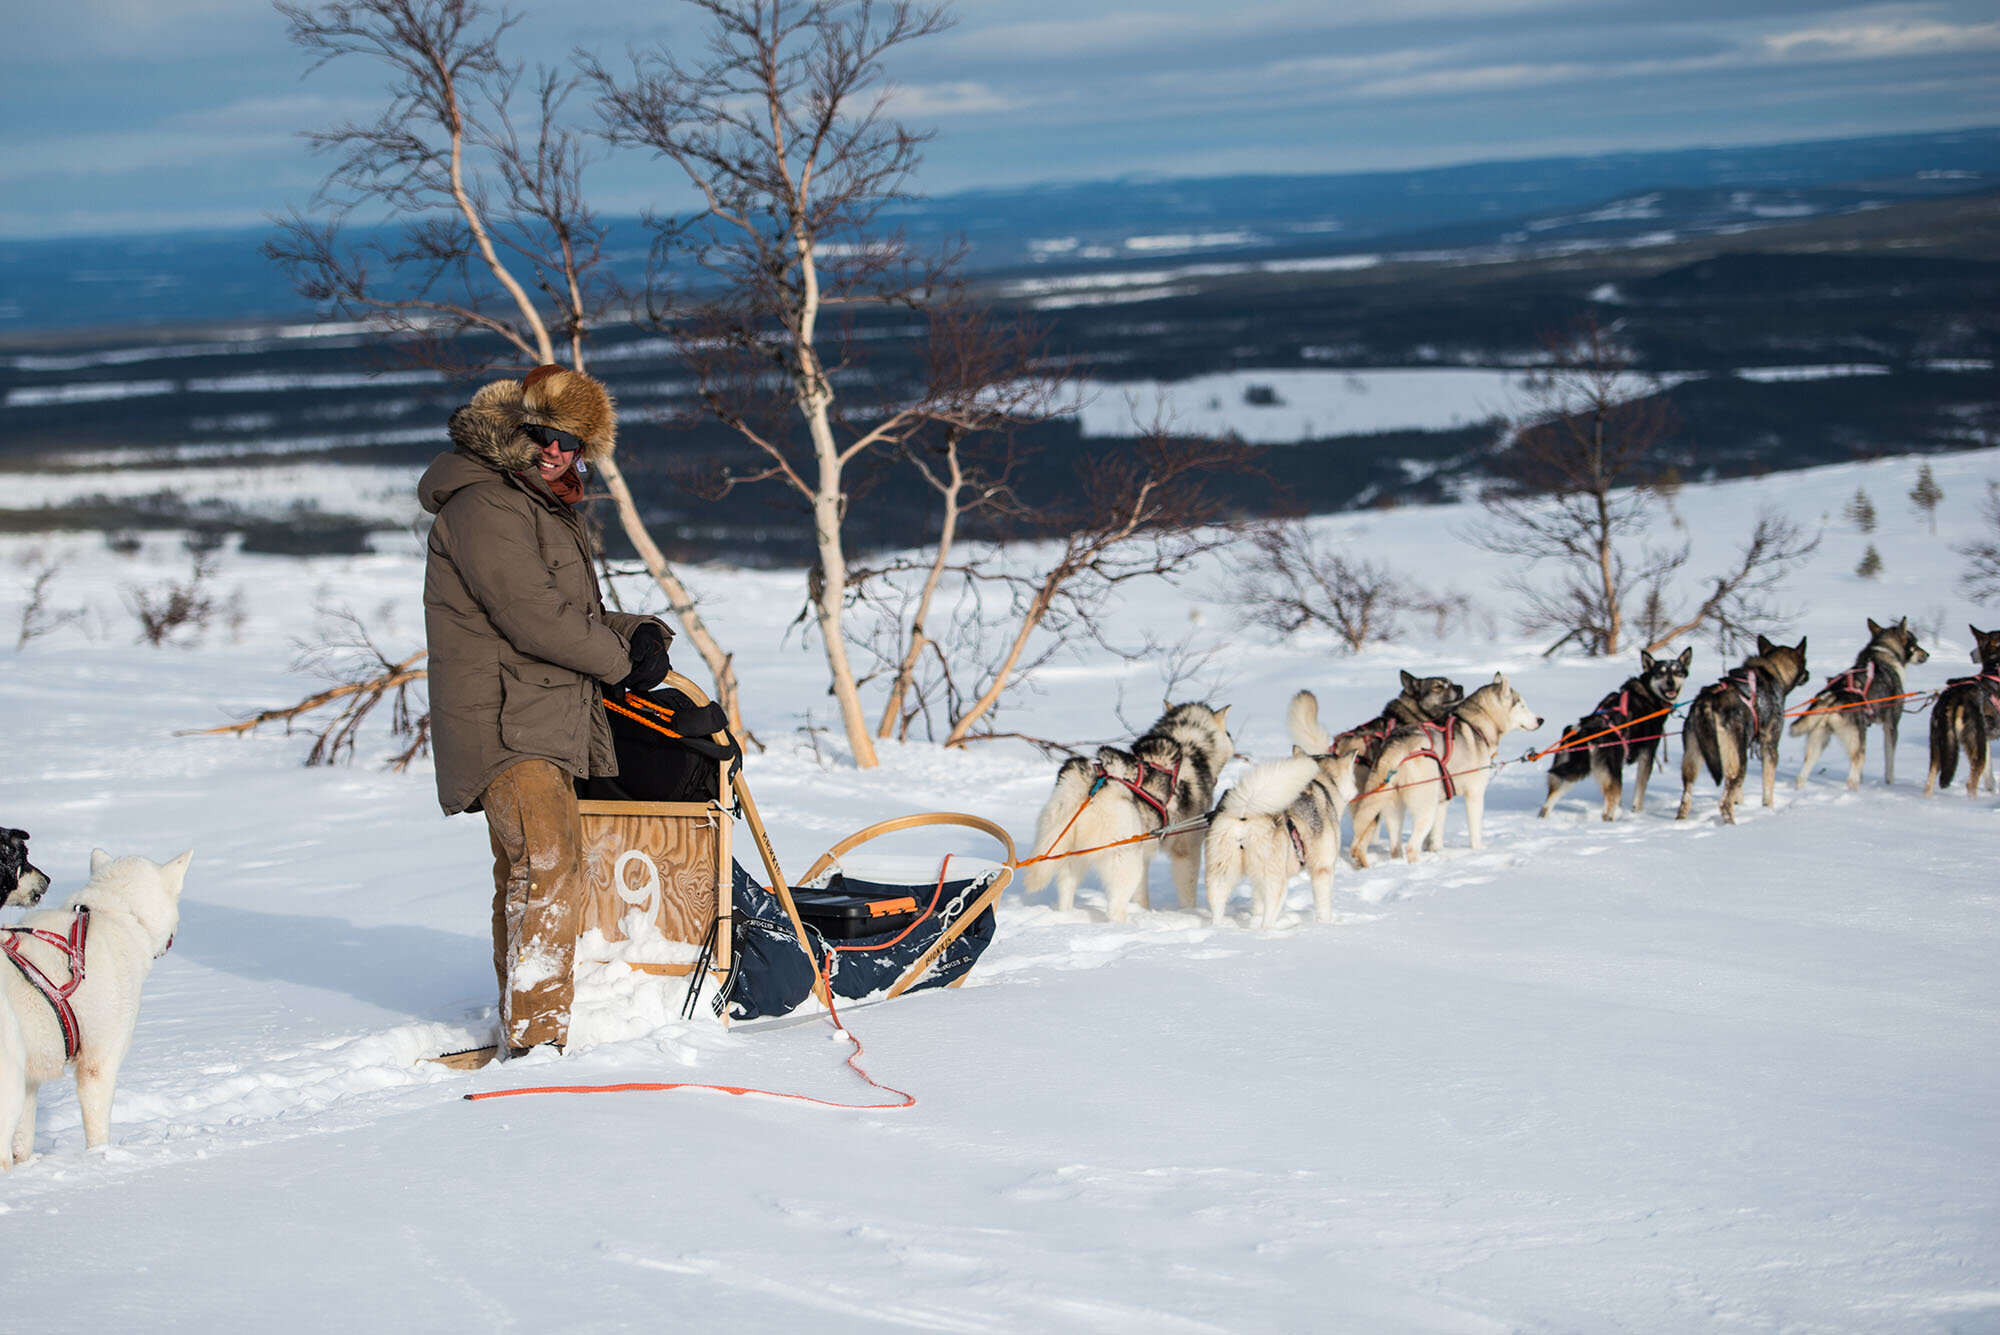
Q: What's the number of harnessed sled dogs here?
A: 10